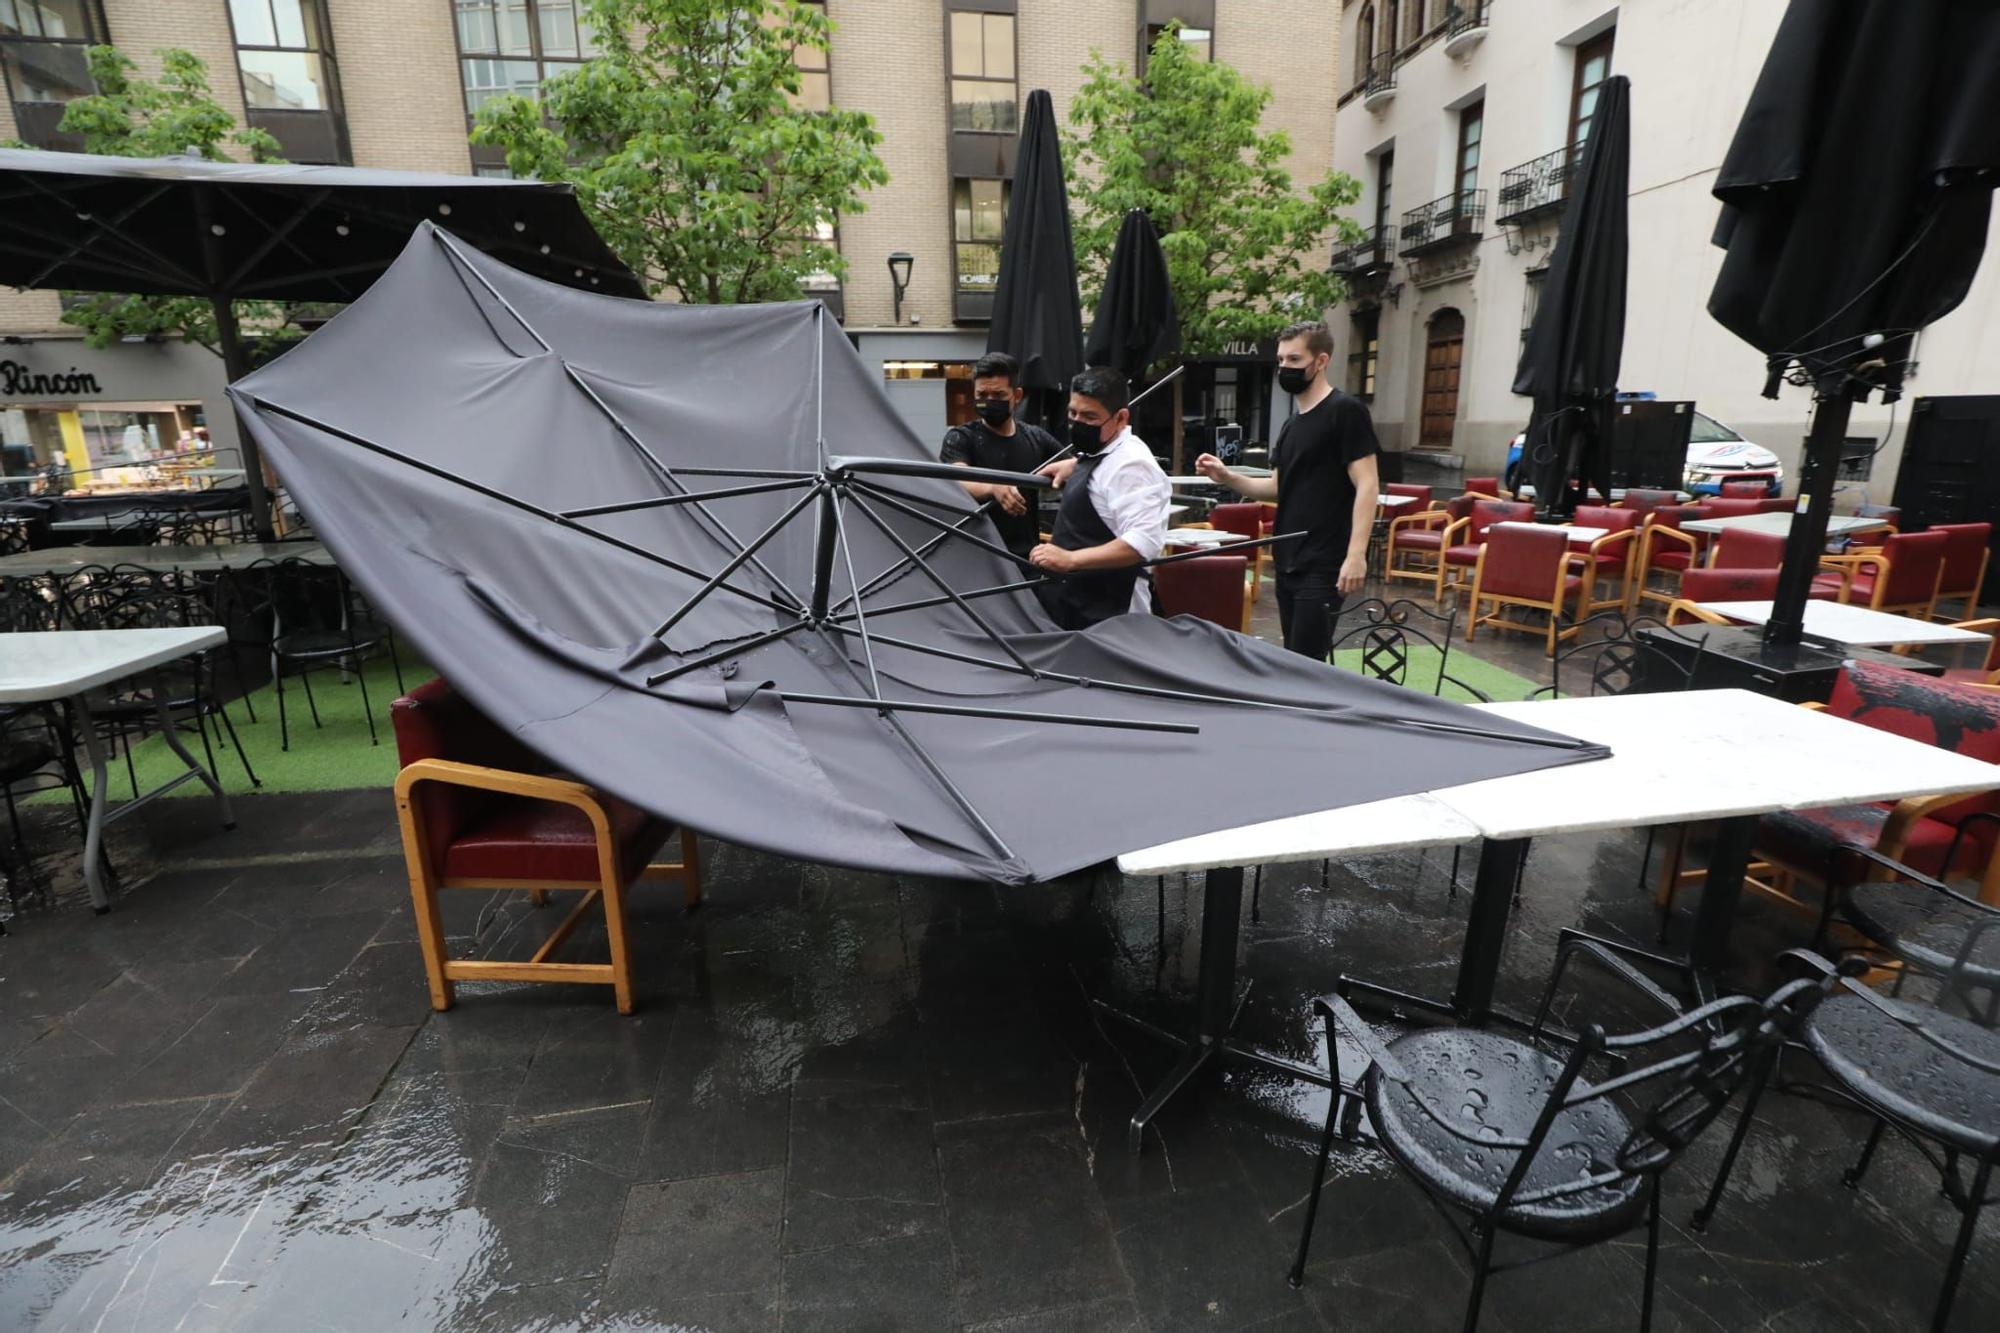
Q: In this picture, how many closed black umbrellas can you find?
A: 4